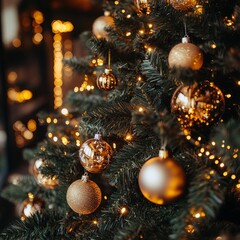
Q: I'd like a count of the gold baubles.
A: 11